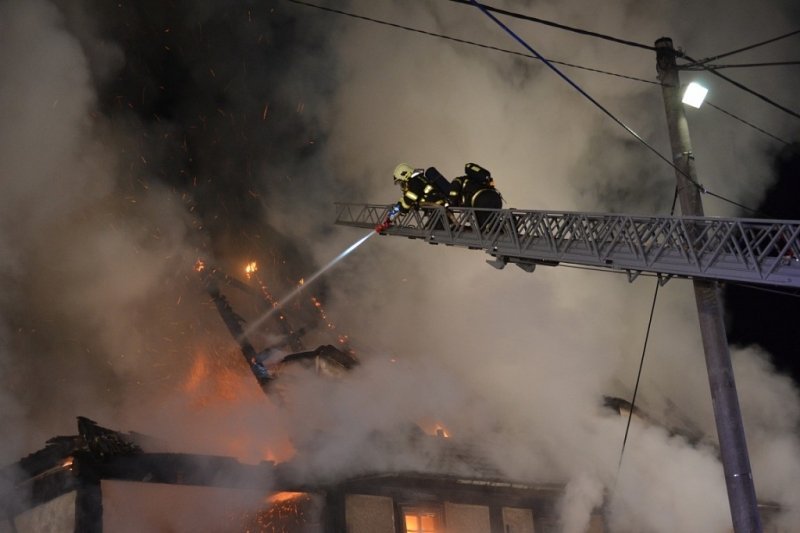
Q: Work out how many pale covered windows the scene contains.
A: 3